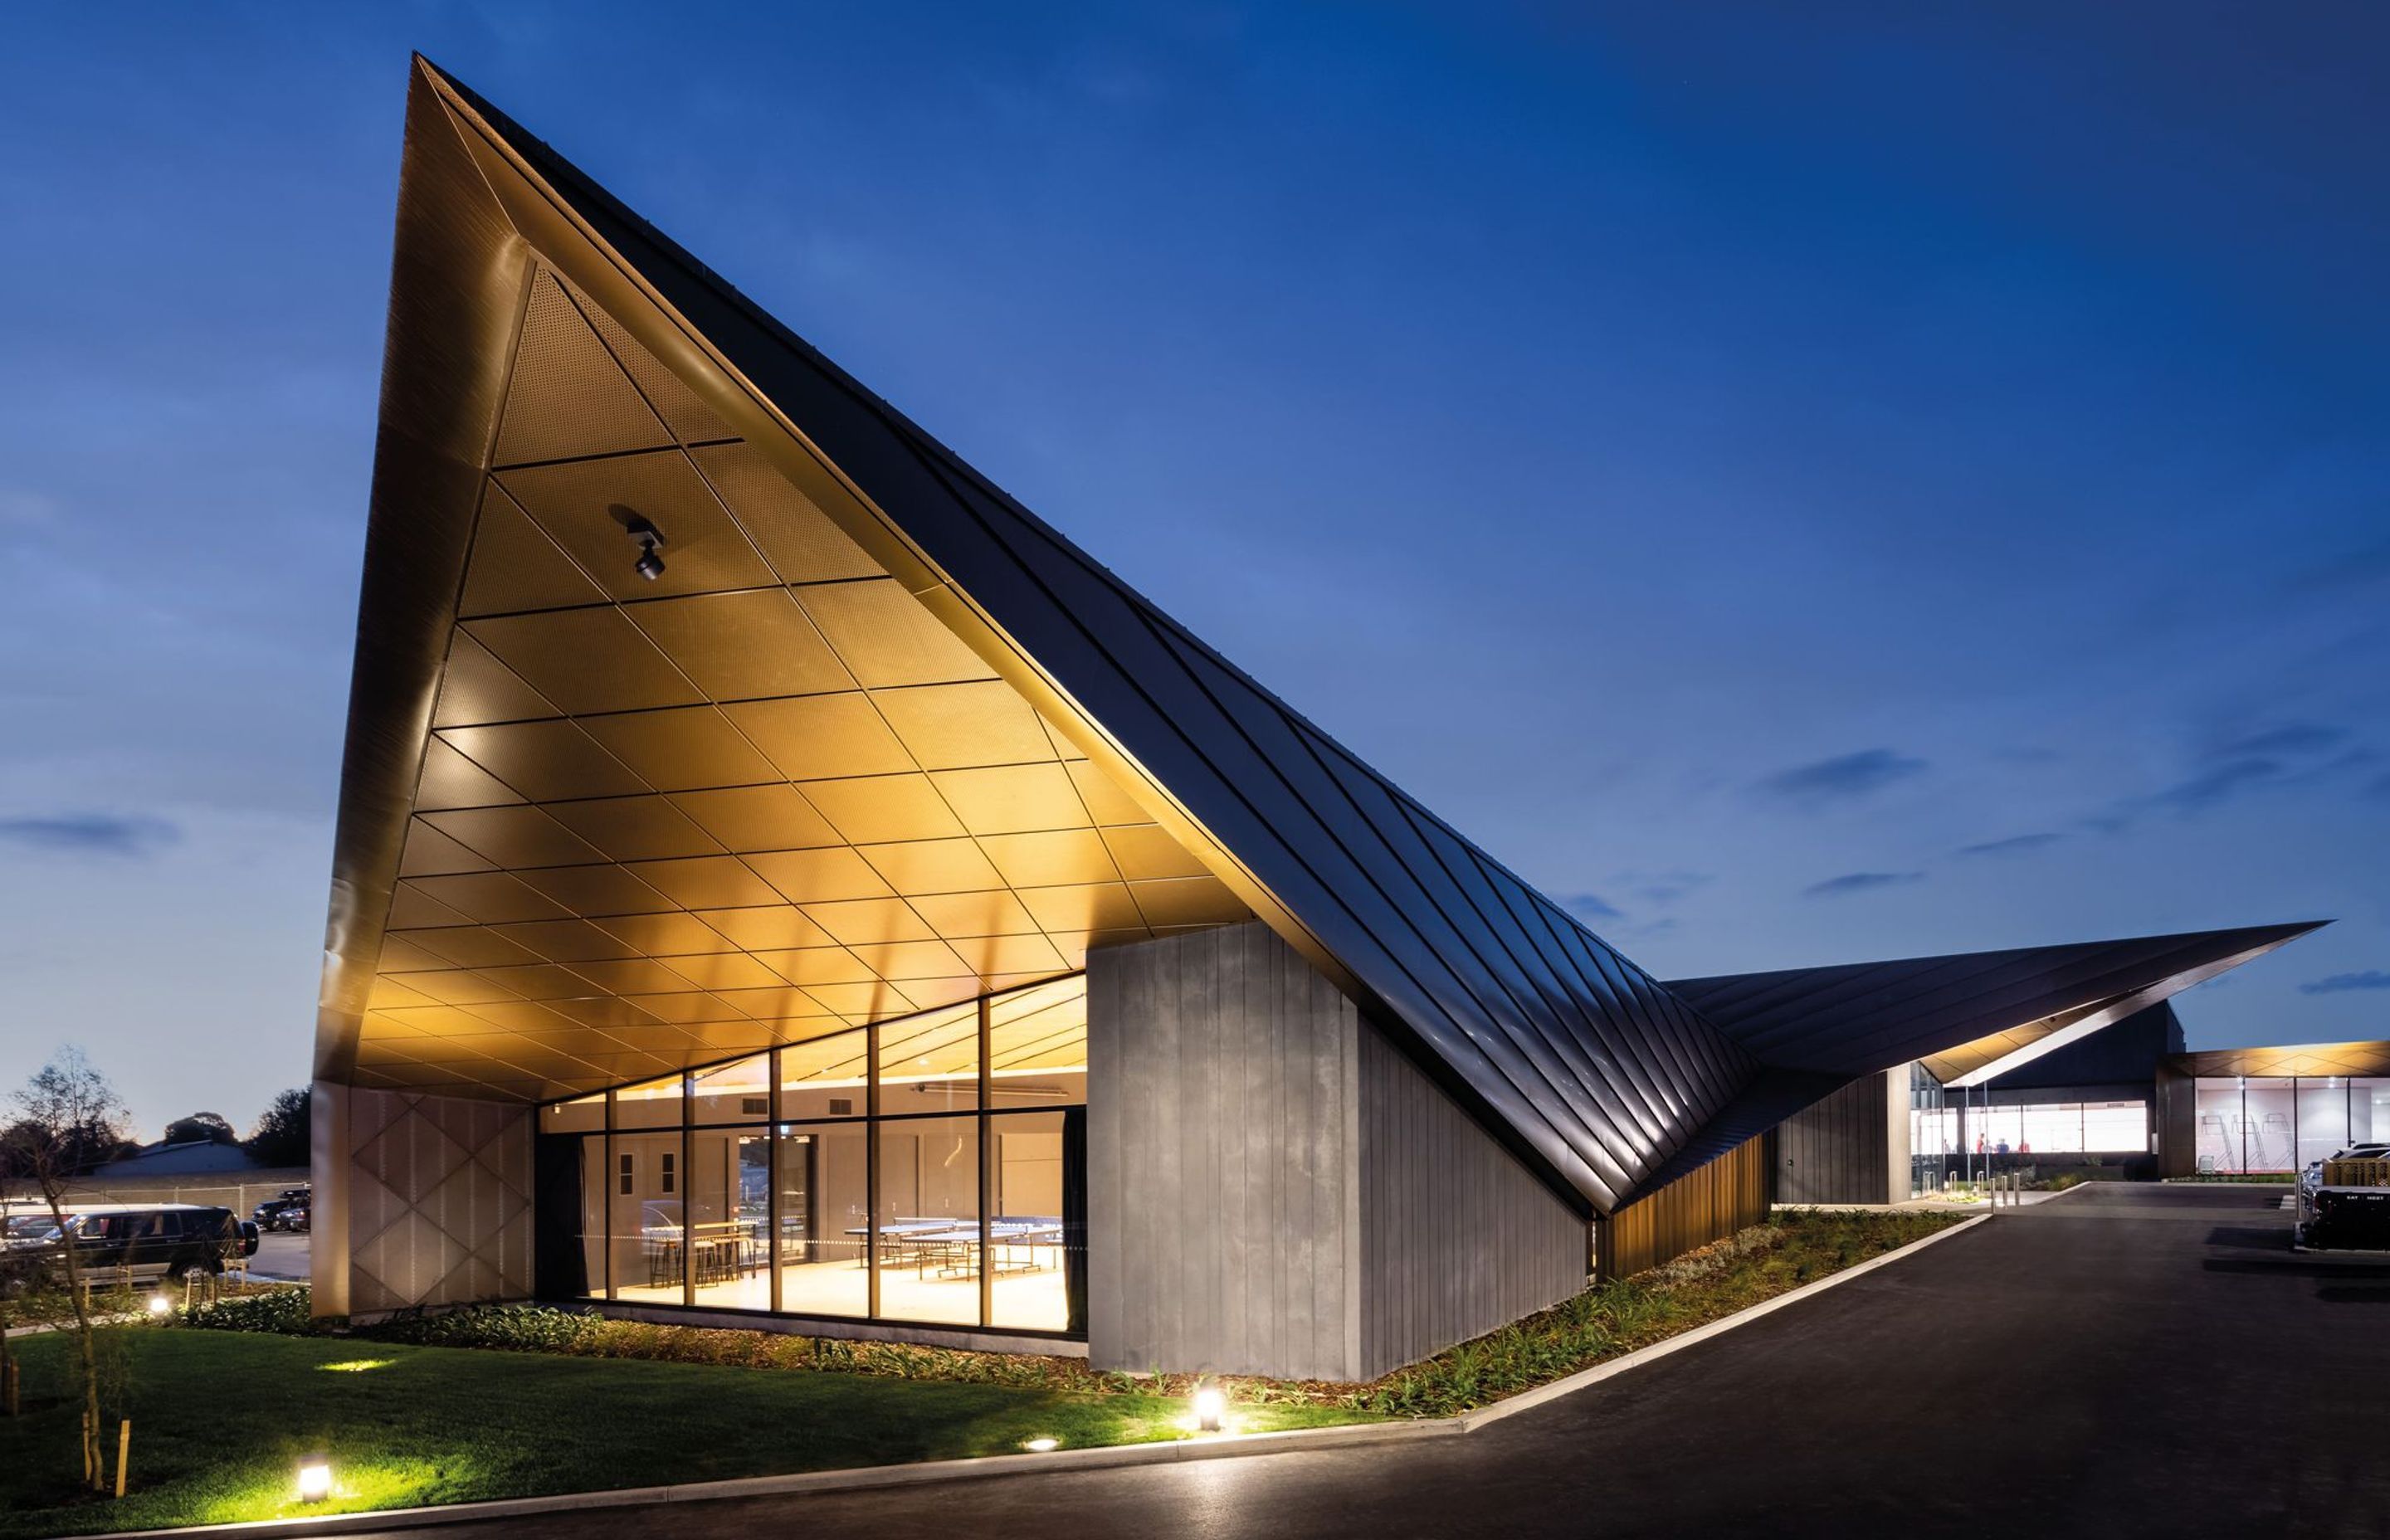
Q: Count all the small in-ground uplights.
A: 2